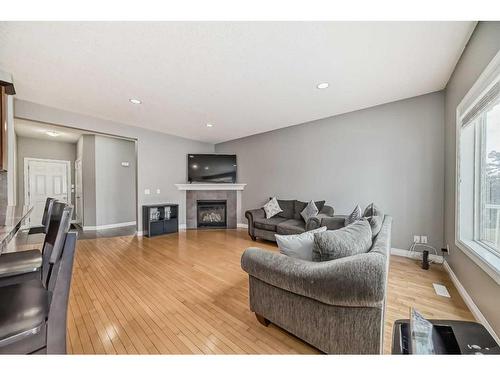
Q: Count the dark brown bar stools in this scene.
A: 3